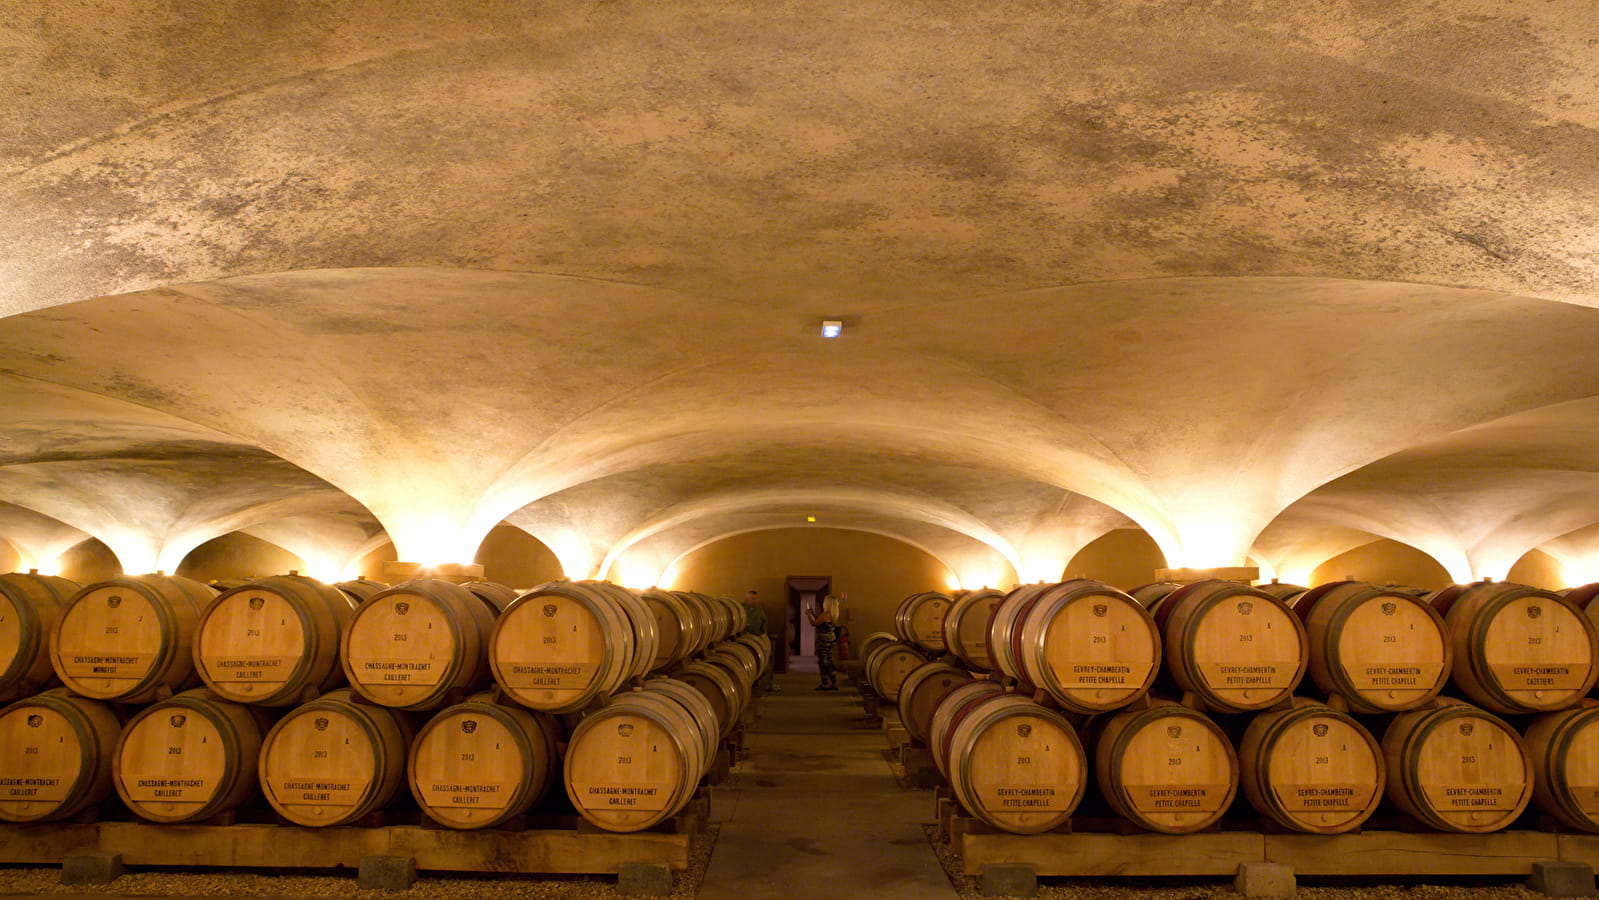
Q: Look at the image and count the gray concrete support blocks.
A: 6